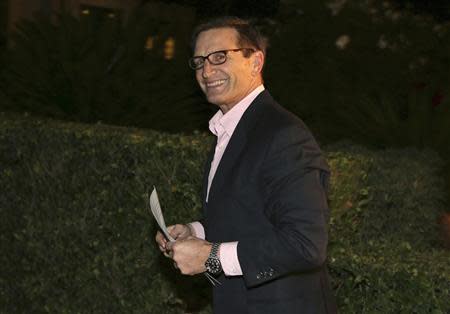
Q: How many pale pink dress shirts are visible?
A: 1